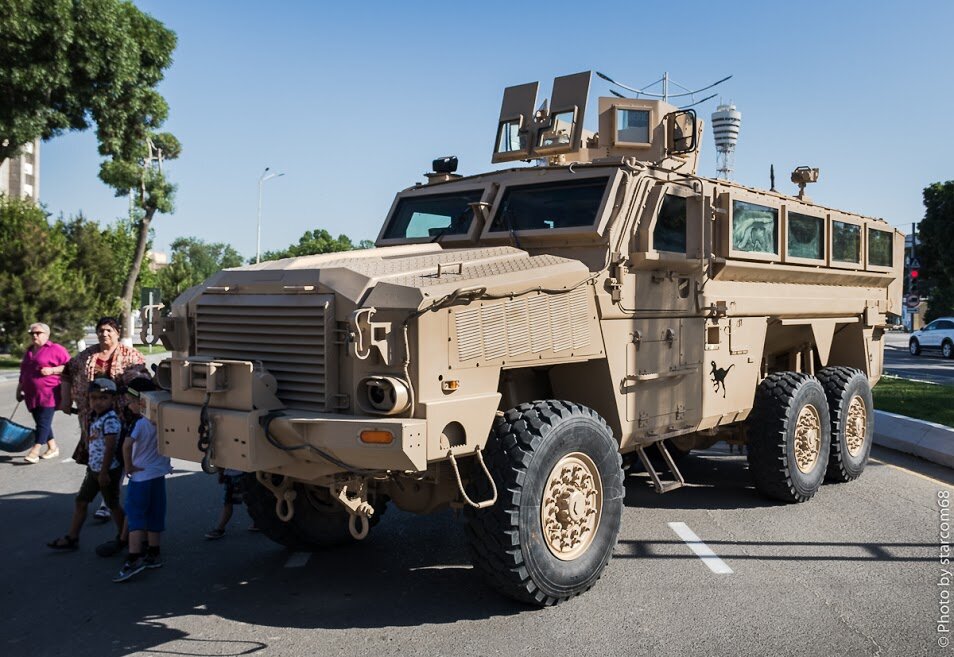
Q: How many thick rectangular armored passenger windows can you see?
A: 4